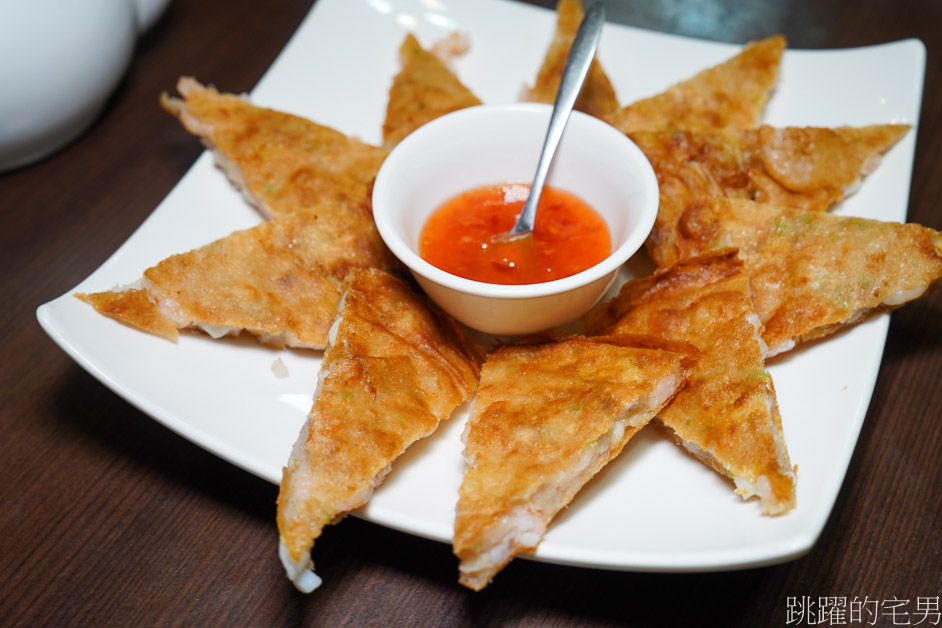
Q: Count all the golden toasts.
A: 10